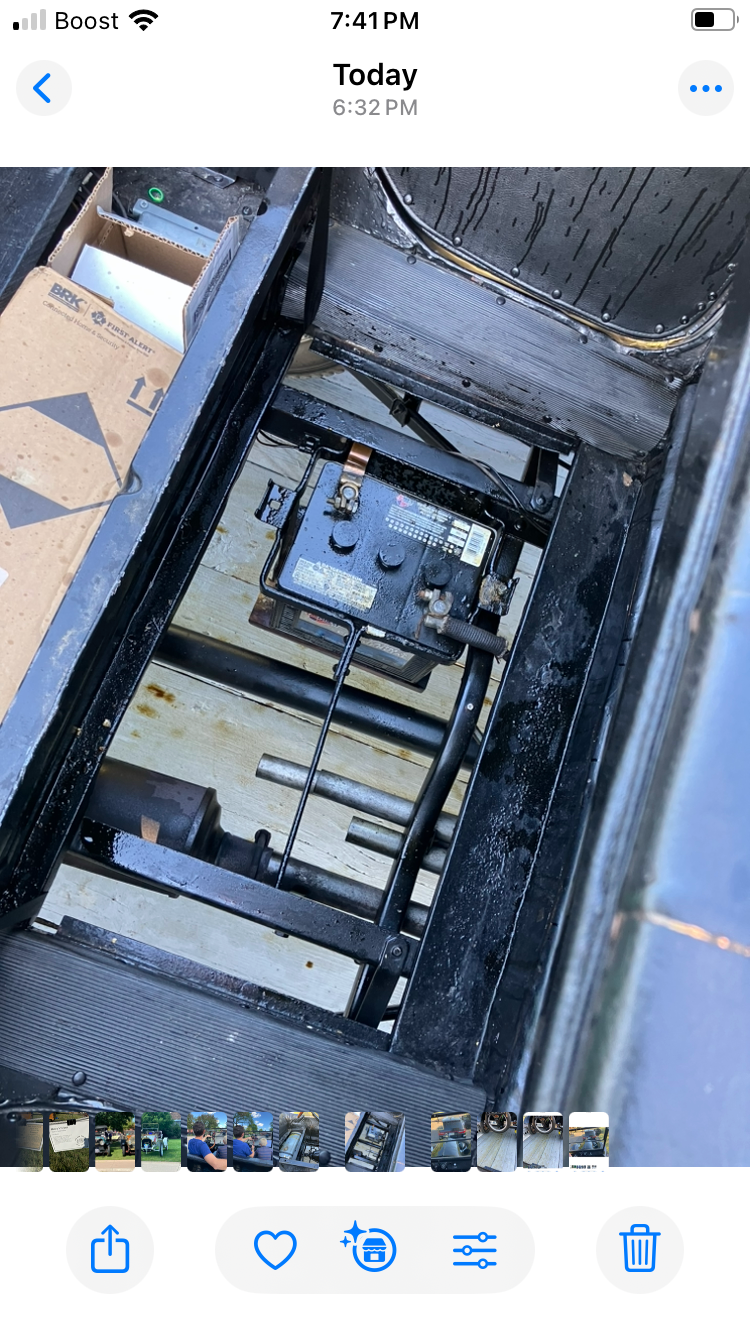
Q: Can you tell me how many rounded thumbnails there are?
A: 12